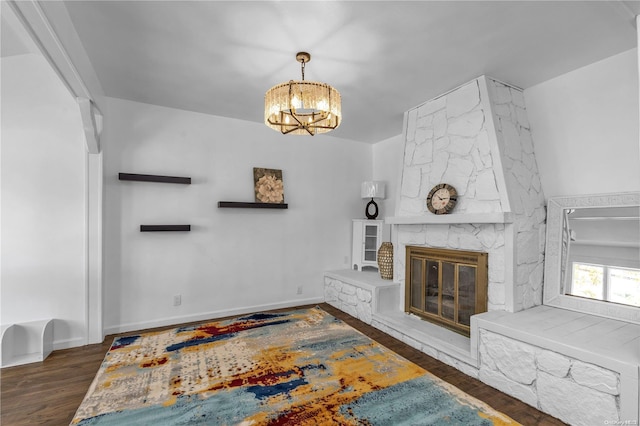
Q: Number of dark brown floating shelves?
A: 3